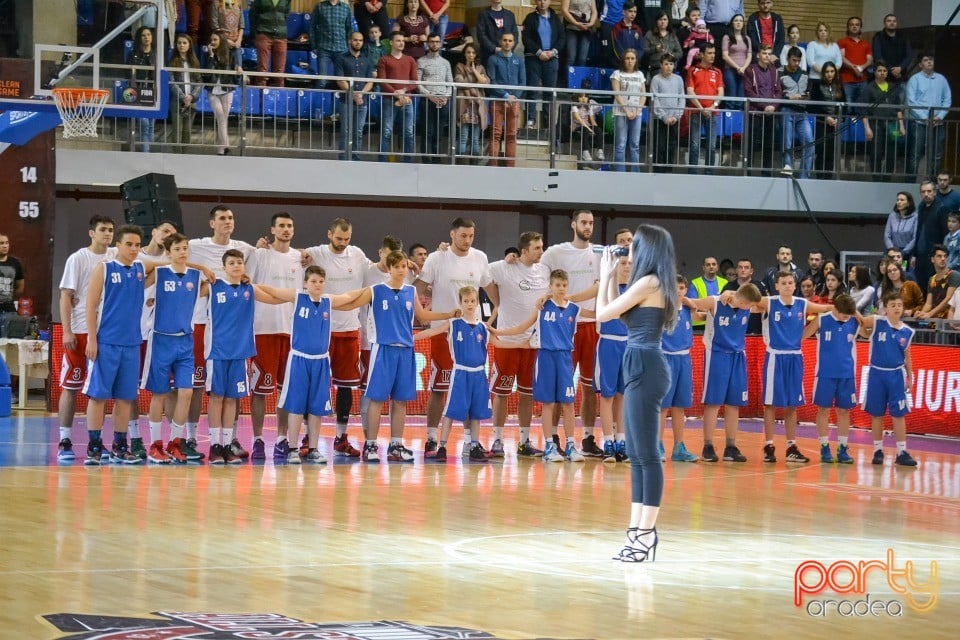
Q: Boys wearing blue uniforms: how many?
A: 13